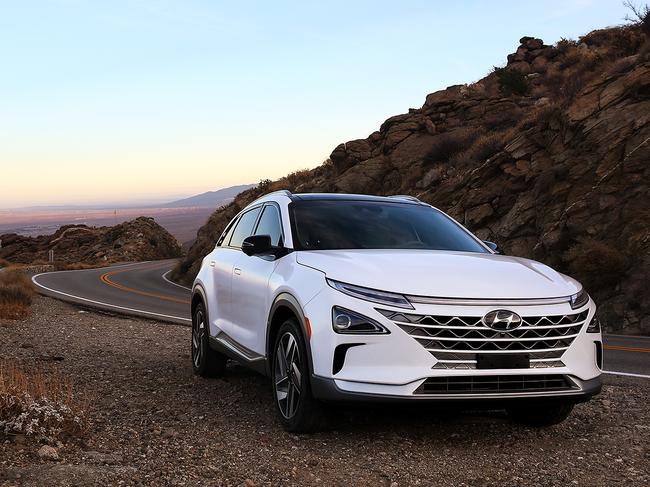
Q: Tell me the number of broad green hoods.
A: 0